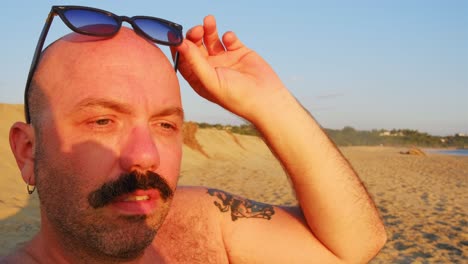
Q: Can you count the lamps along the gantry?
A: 0